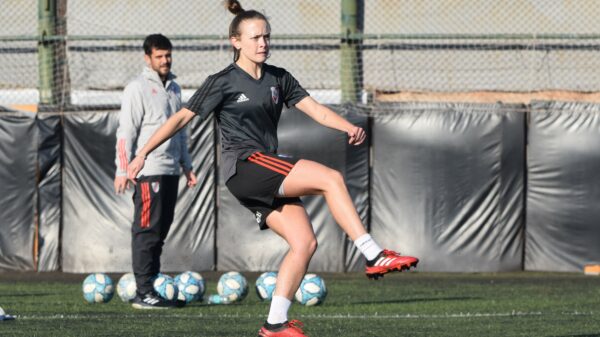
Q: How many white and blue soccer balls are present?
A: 7